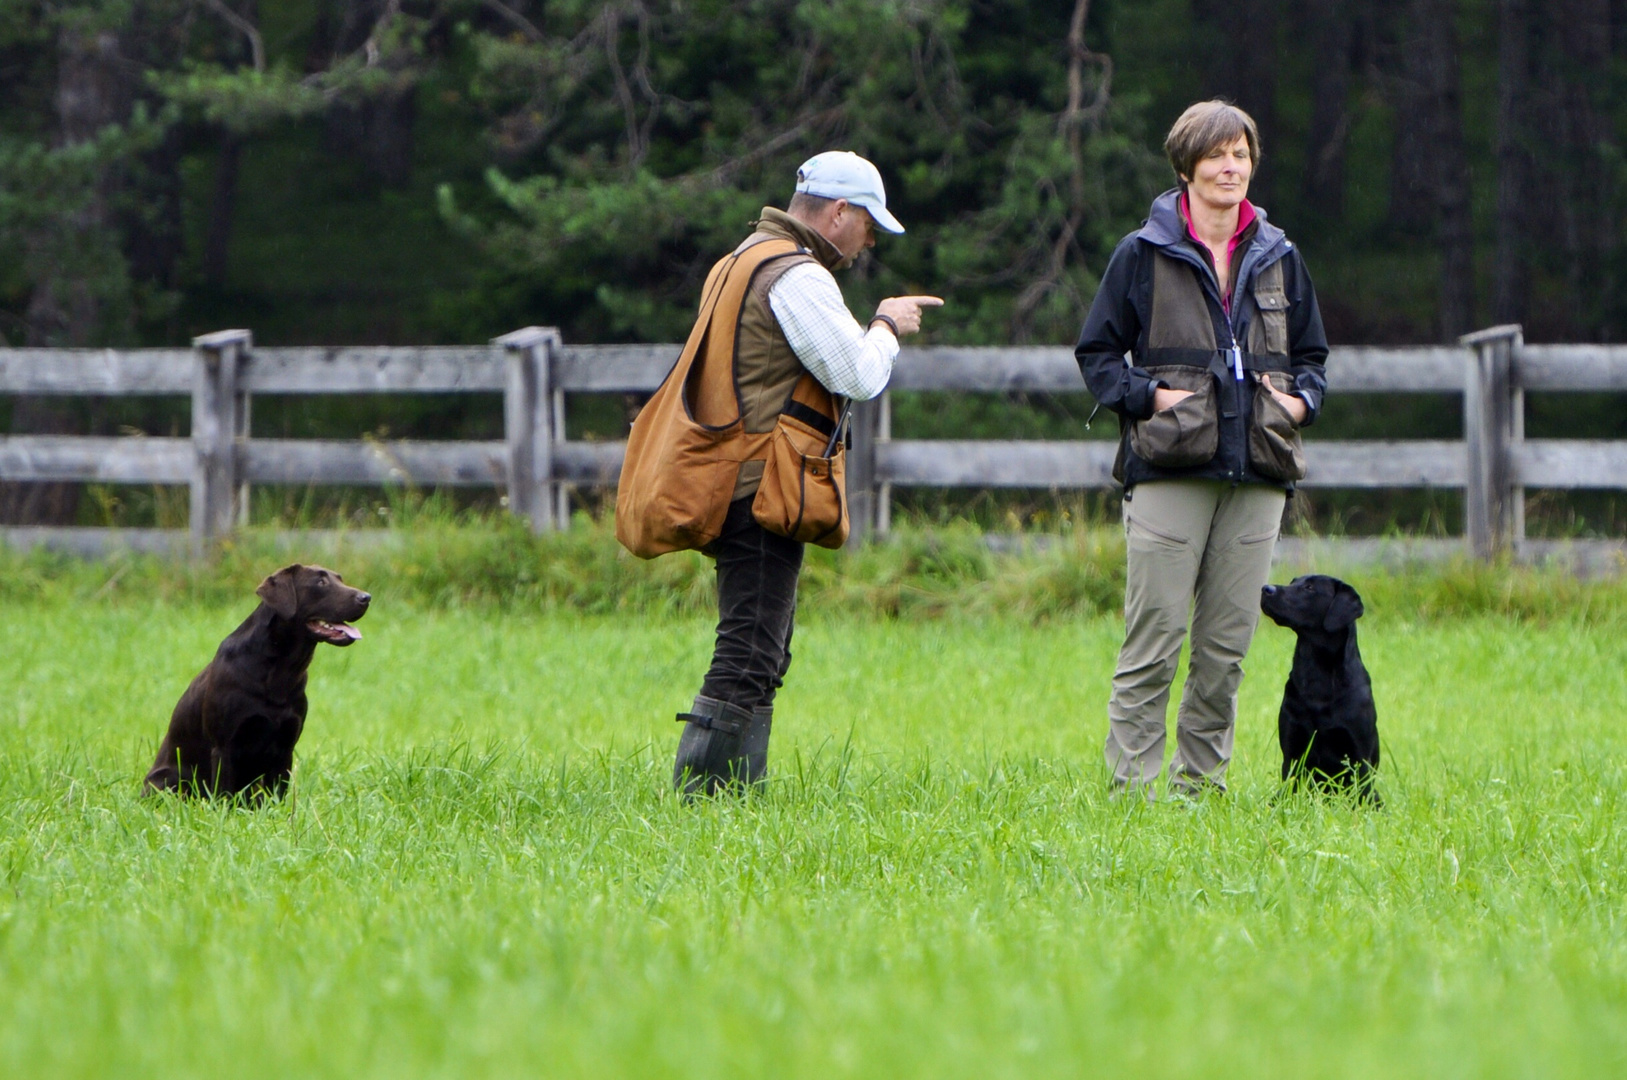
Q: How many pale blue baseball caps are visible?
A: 1